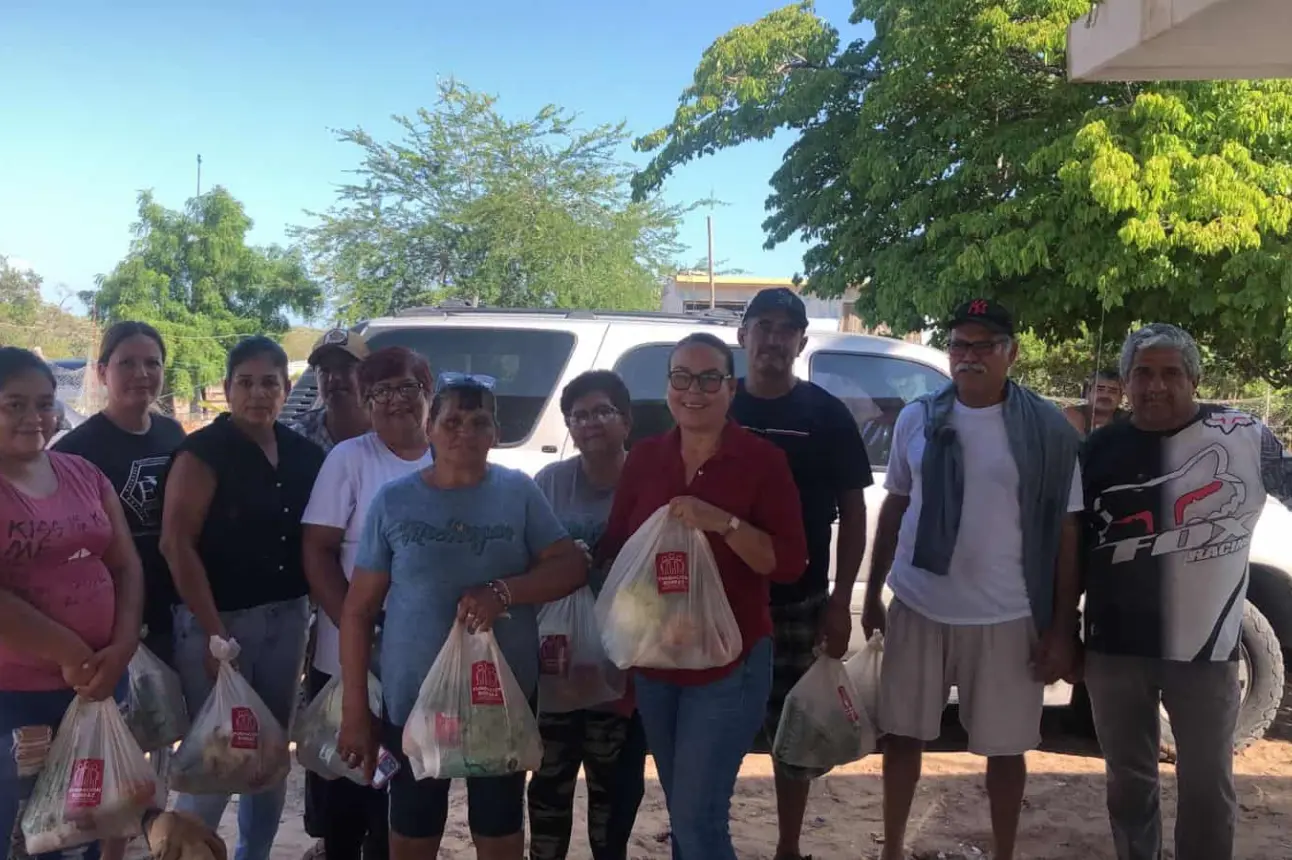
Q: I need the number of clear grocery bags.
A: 9